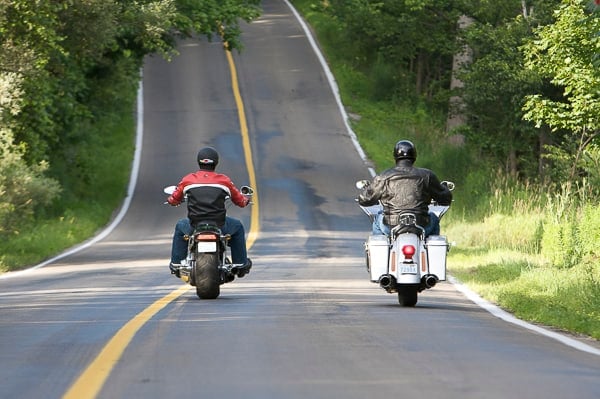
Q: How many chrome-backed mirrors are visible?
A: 4